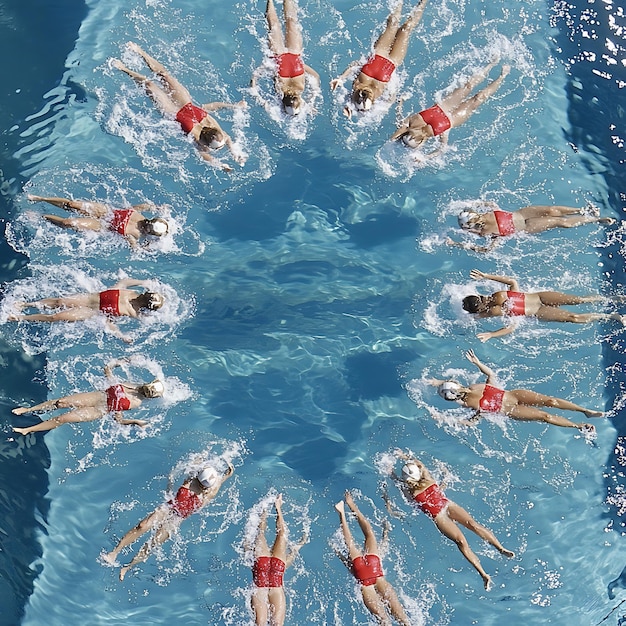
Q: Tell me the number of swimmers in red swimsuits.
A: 14